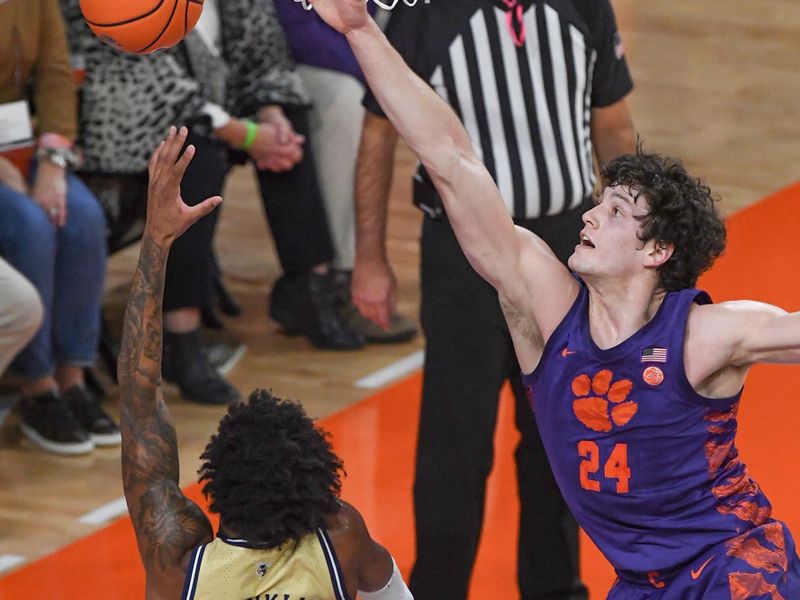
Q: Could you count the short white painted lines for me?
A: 3